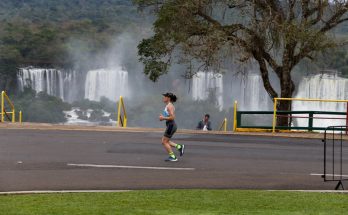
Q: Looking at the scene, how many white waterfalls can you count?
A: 5